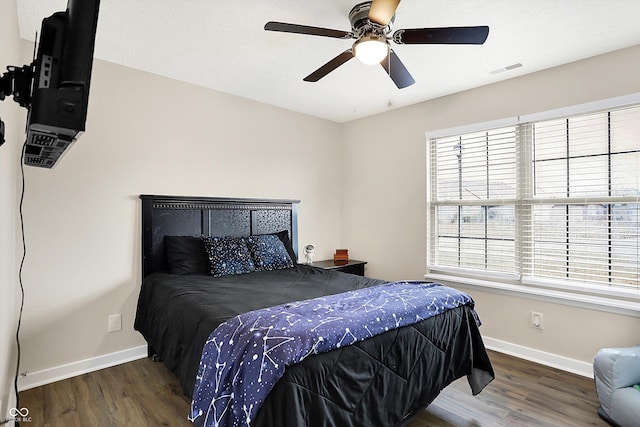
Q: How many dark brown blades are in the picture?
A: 4